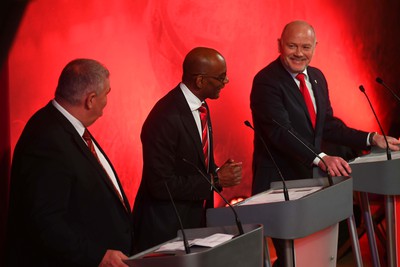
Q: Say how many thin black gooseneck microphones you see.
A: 6